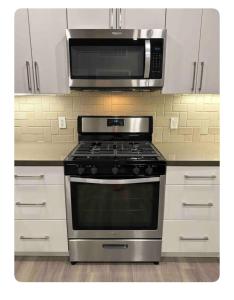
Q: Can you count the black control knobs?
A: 5